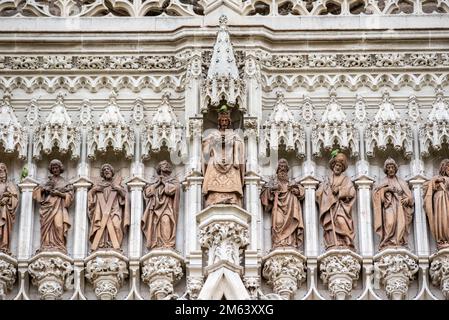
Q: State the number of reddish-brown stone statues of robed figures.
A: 9